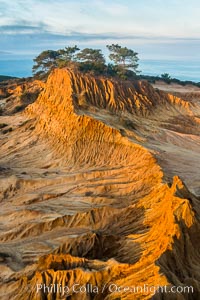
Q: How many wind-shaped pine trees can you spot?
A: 4